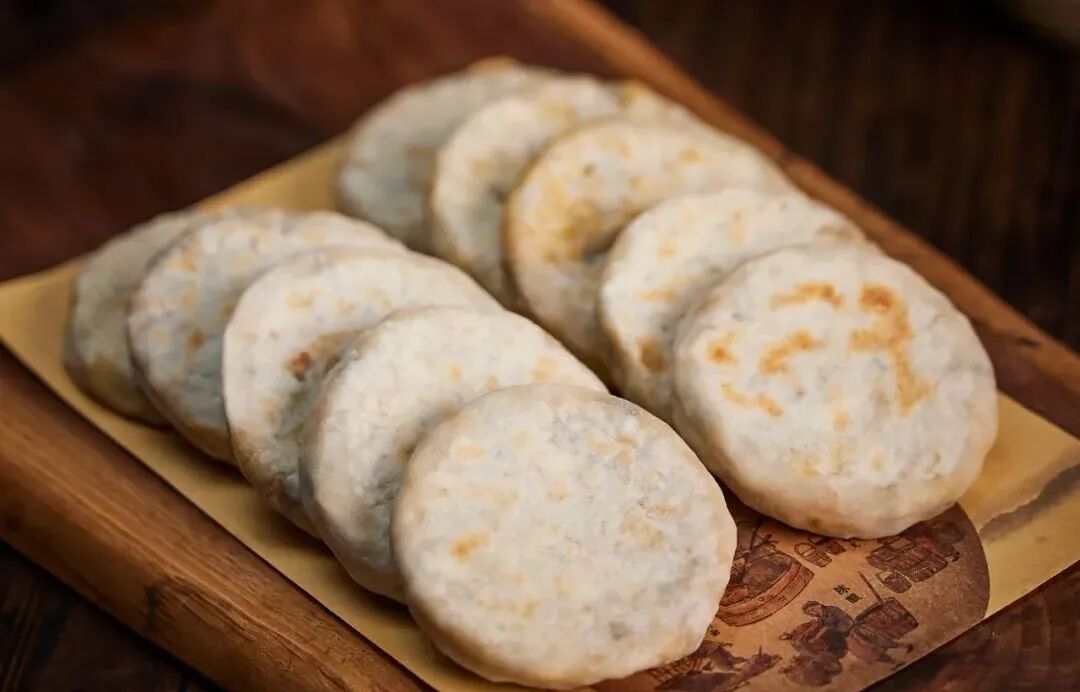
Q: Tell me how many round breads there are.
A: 10